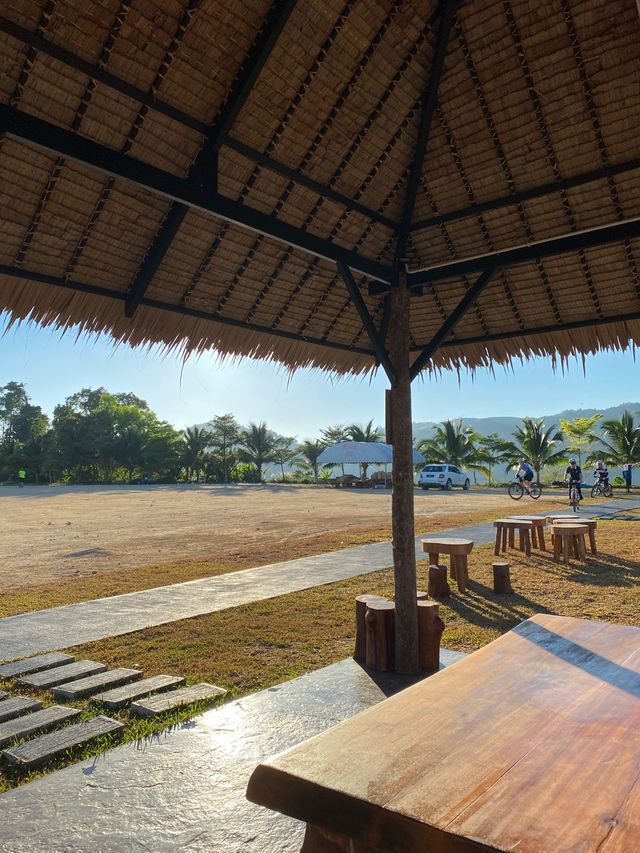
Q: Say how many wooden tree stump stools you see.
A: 6